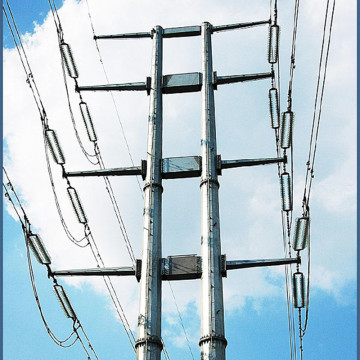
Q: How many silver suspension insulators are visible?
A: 12